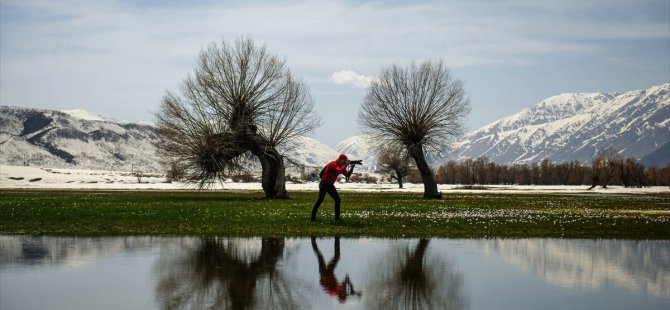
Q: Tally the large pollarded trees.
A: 2